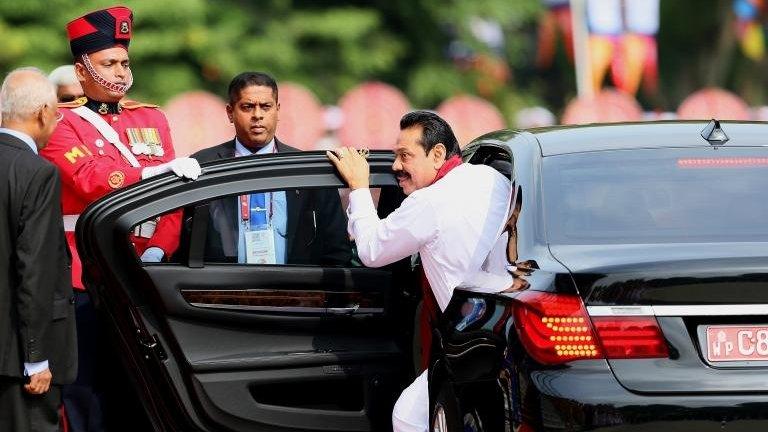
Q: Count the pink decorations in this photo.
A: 6